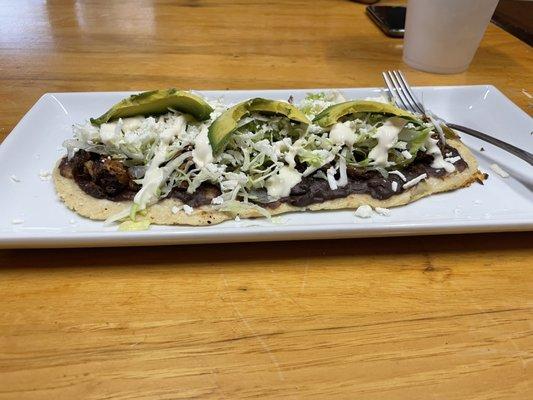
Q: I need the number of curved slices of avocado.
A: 3